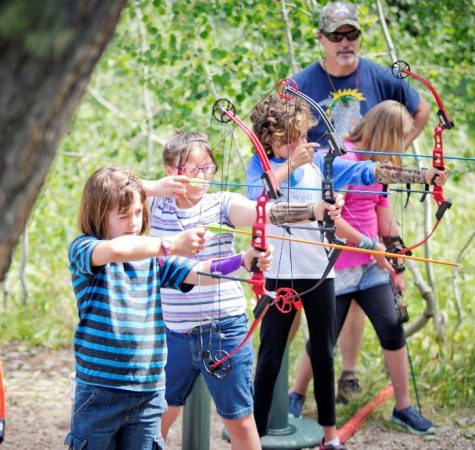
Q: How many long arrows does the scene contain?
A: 3